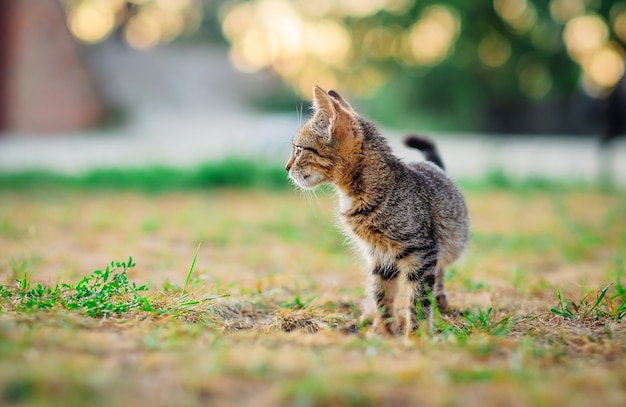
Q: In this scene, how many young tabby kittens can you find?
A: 1